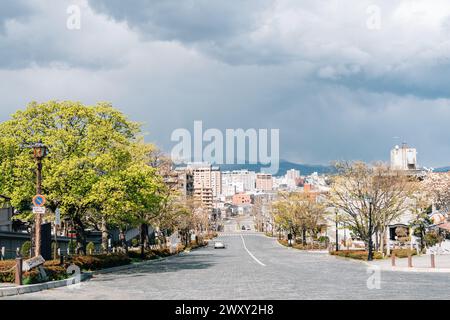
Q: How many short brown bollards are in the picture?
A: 4